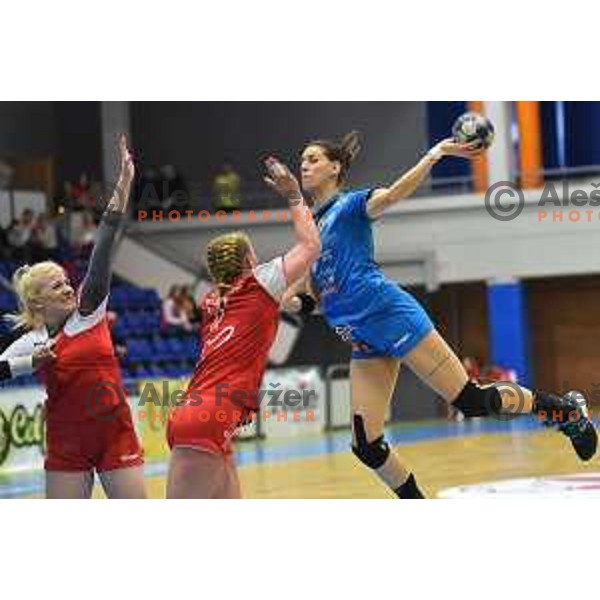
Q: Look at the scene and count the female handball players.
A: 3